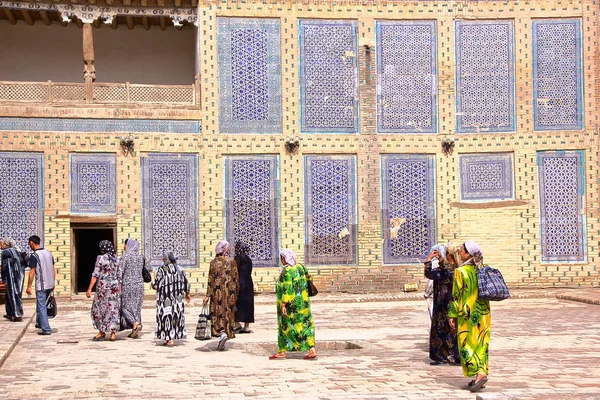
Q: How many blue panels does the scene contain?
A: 13